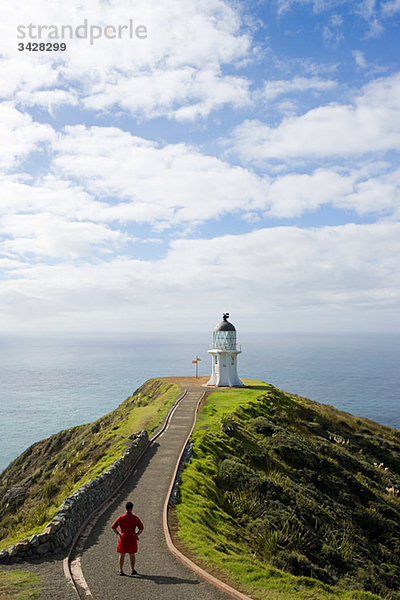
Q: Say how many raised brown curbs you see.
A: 2